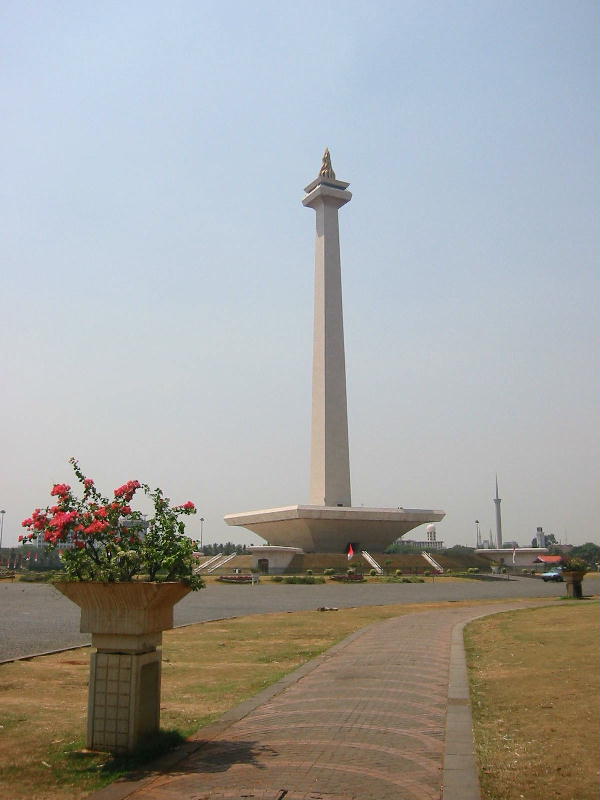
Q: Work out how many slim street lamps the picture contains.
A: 3